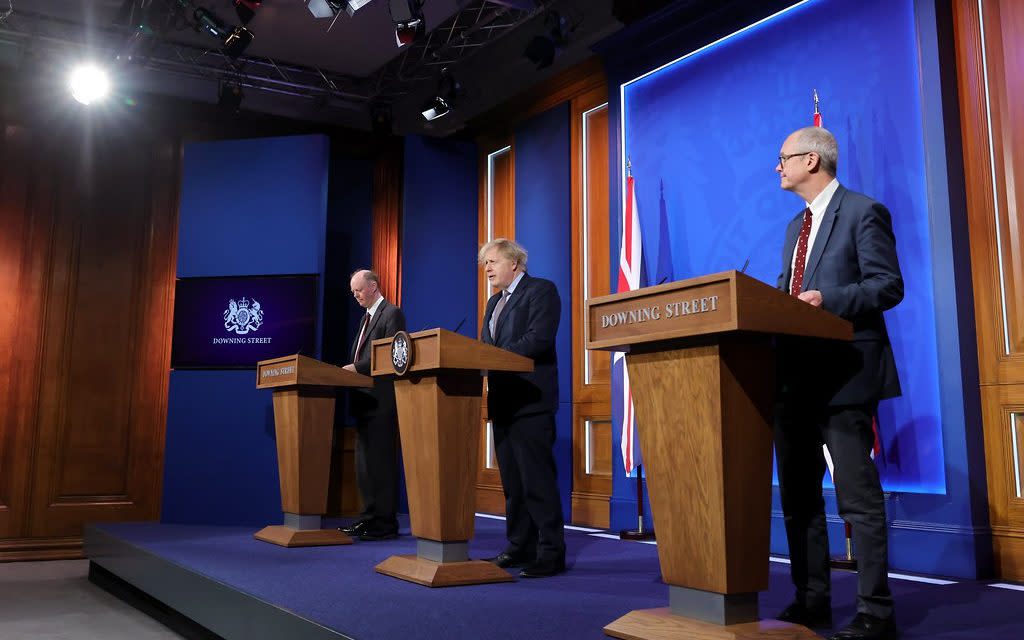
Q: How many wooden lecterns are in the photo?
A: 3